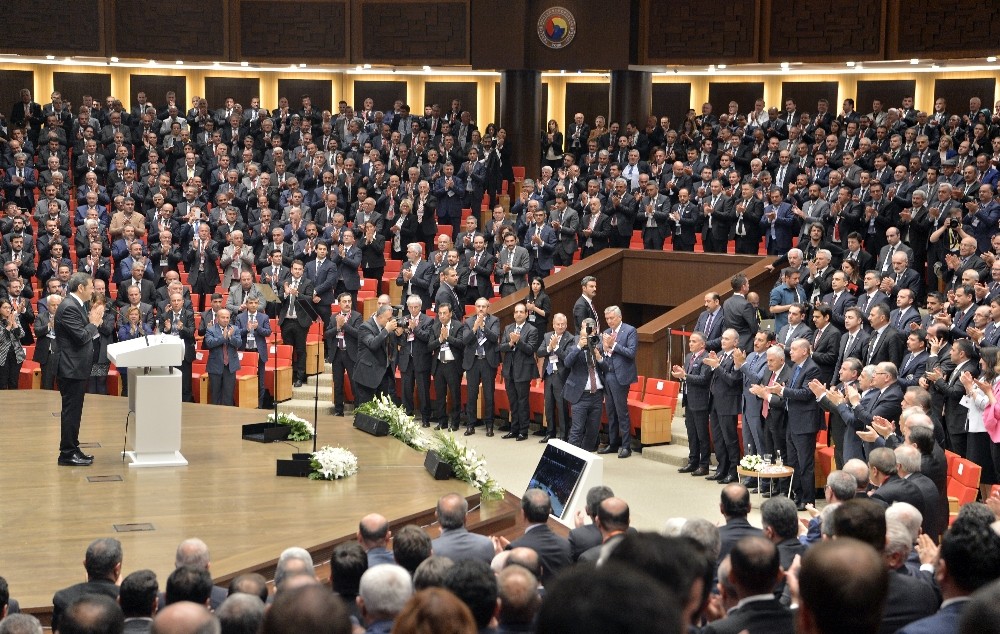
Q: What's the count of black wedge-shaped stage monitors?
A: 2